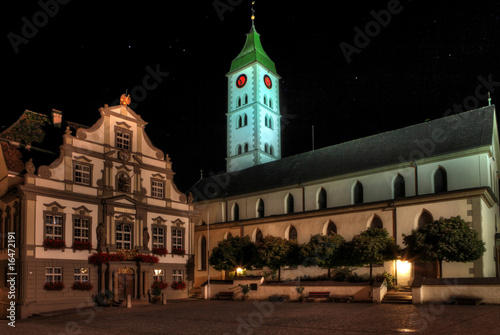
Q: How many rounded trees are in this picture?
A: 5